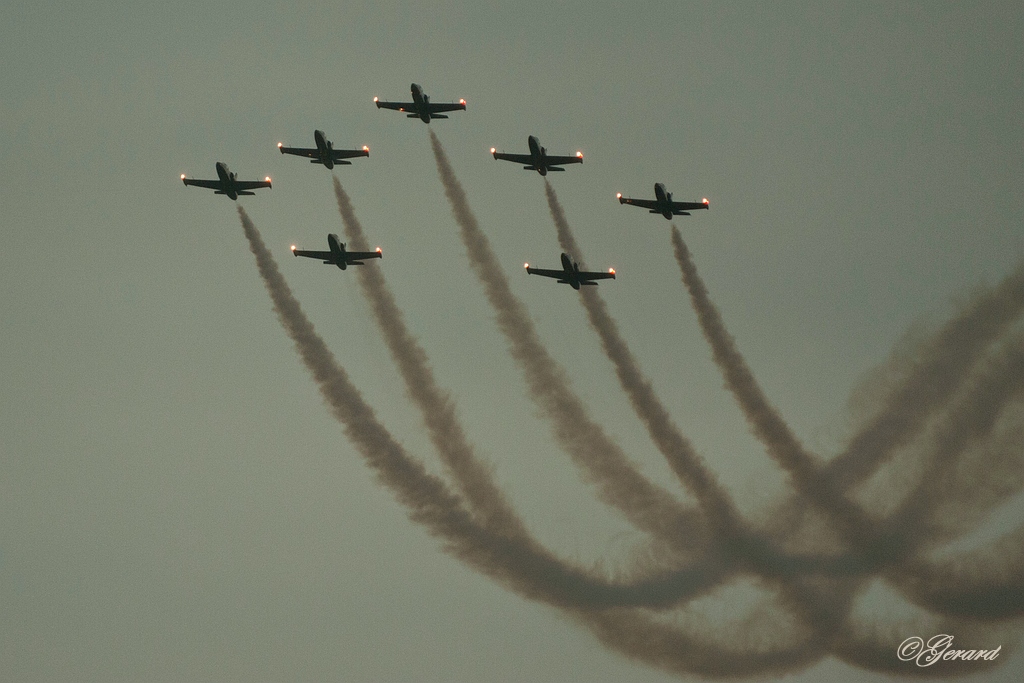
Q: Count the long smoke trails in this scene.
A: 5